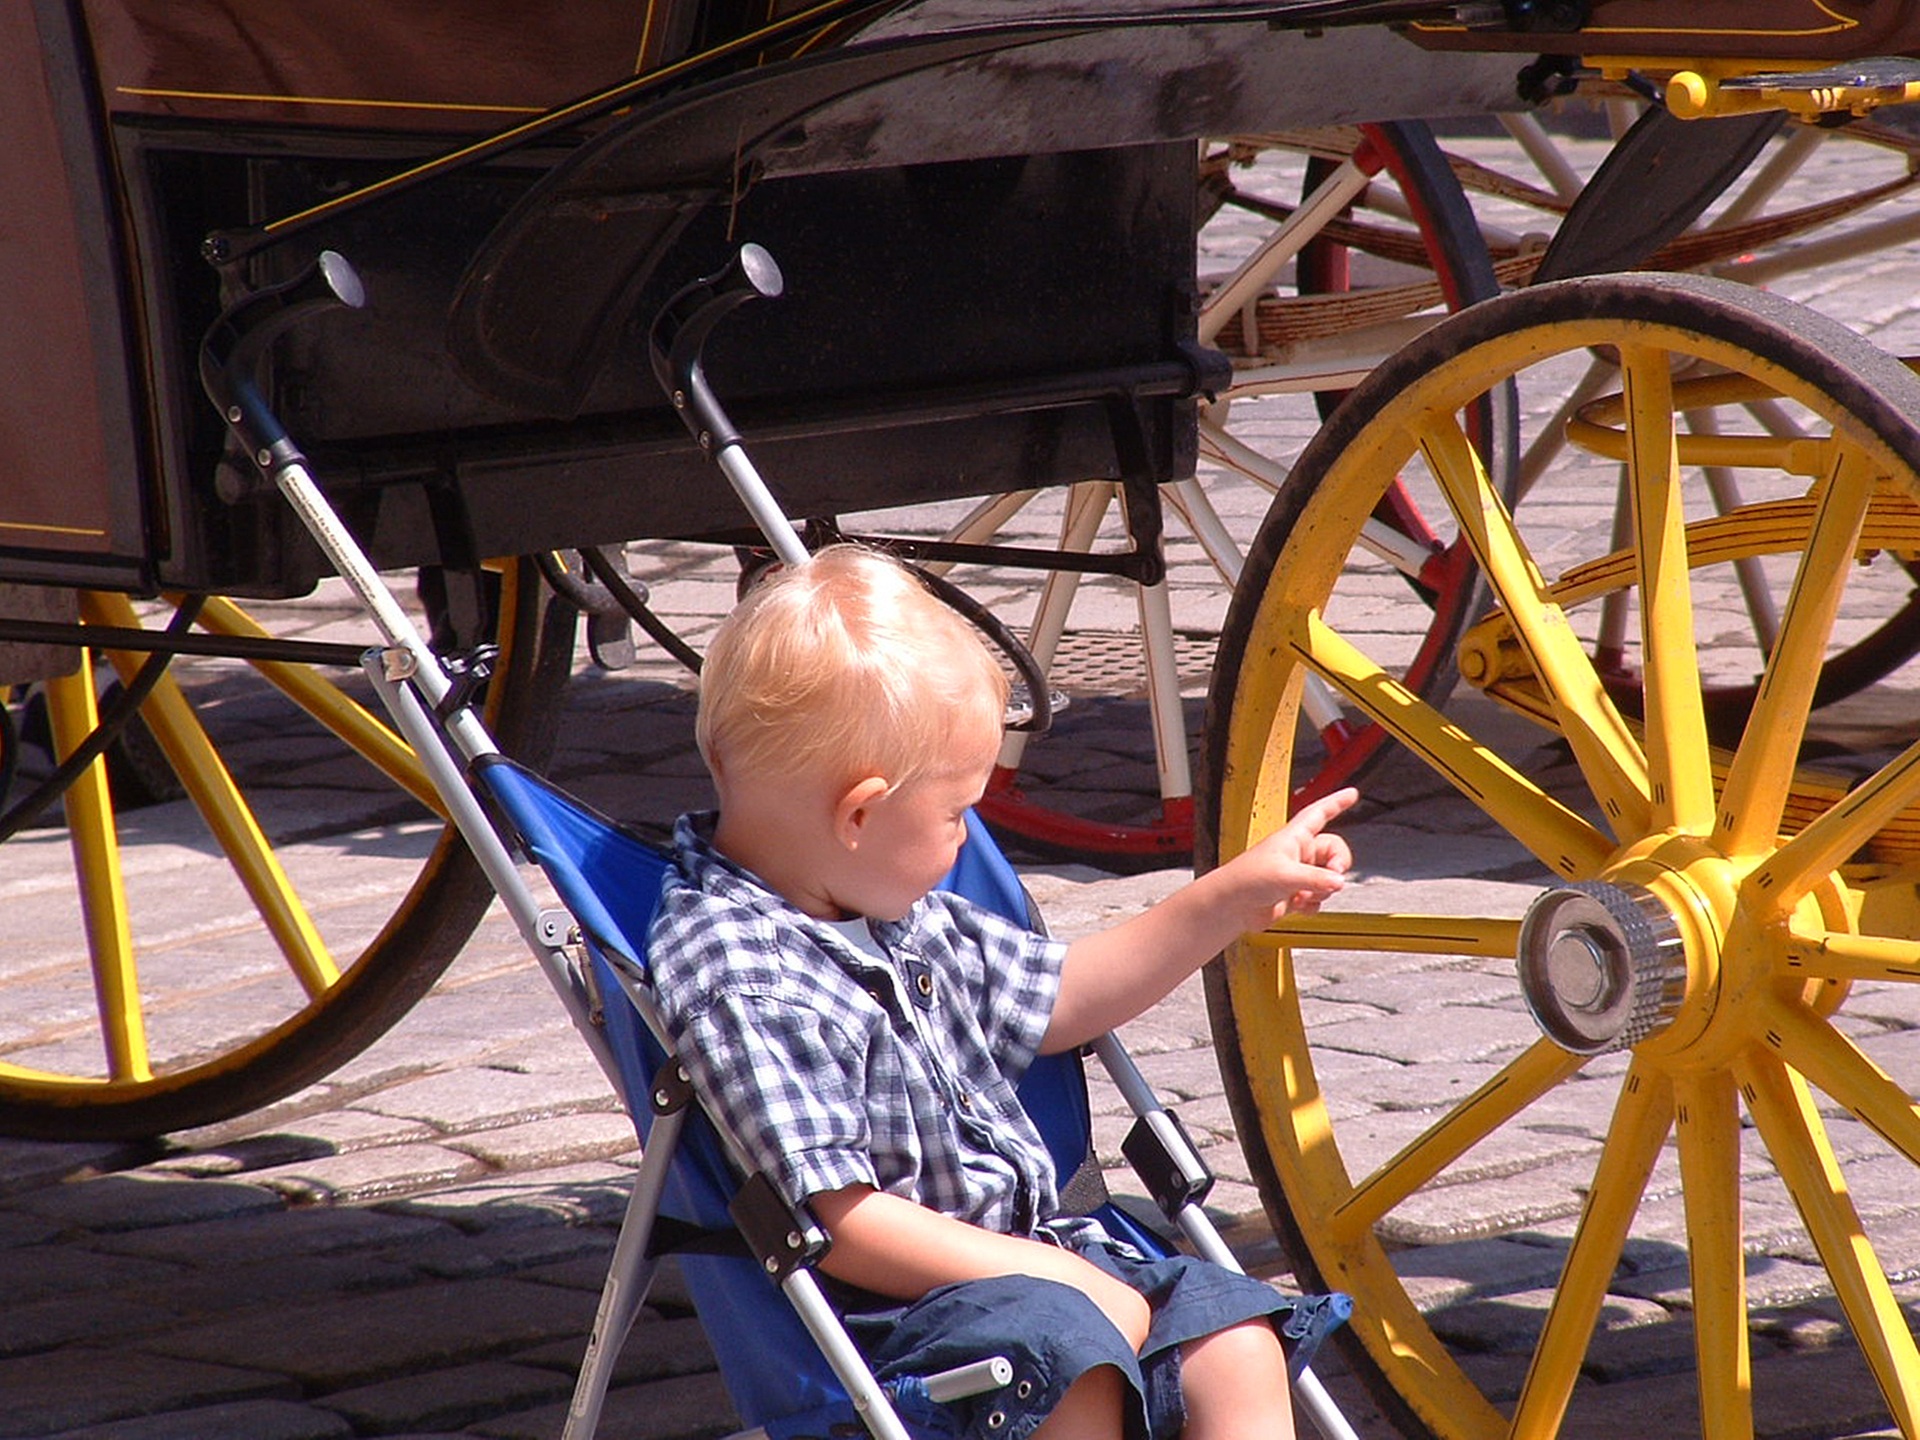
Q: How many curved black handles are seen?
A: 2